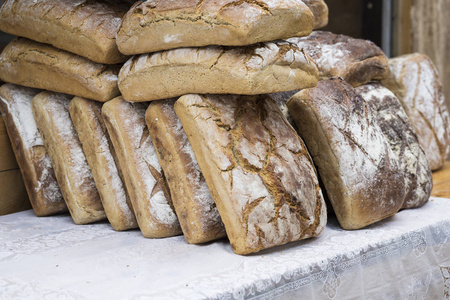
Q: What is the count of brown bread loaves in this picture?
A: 15